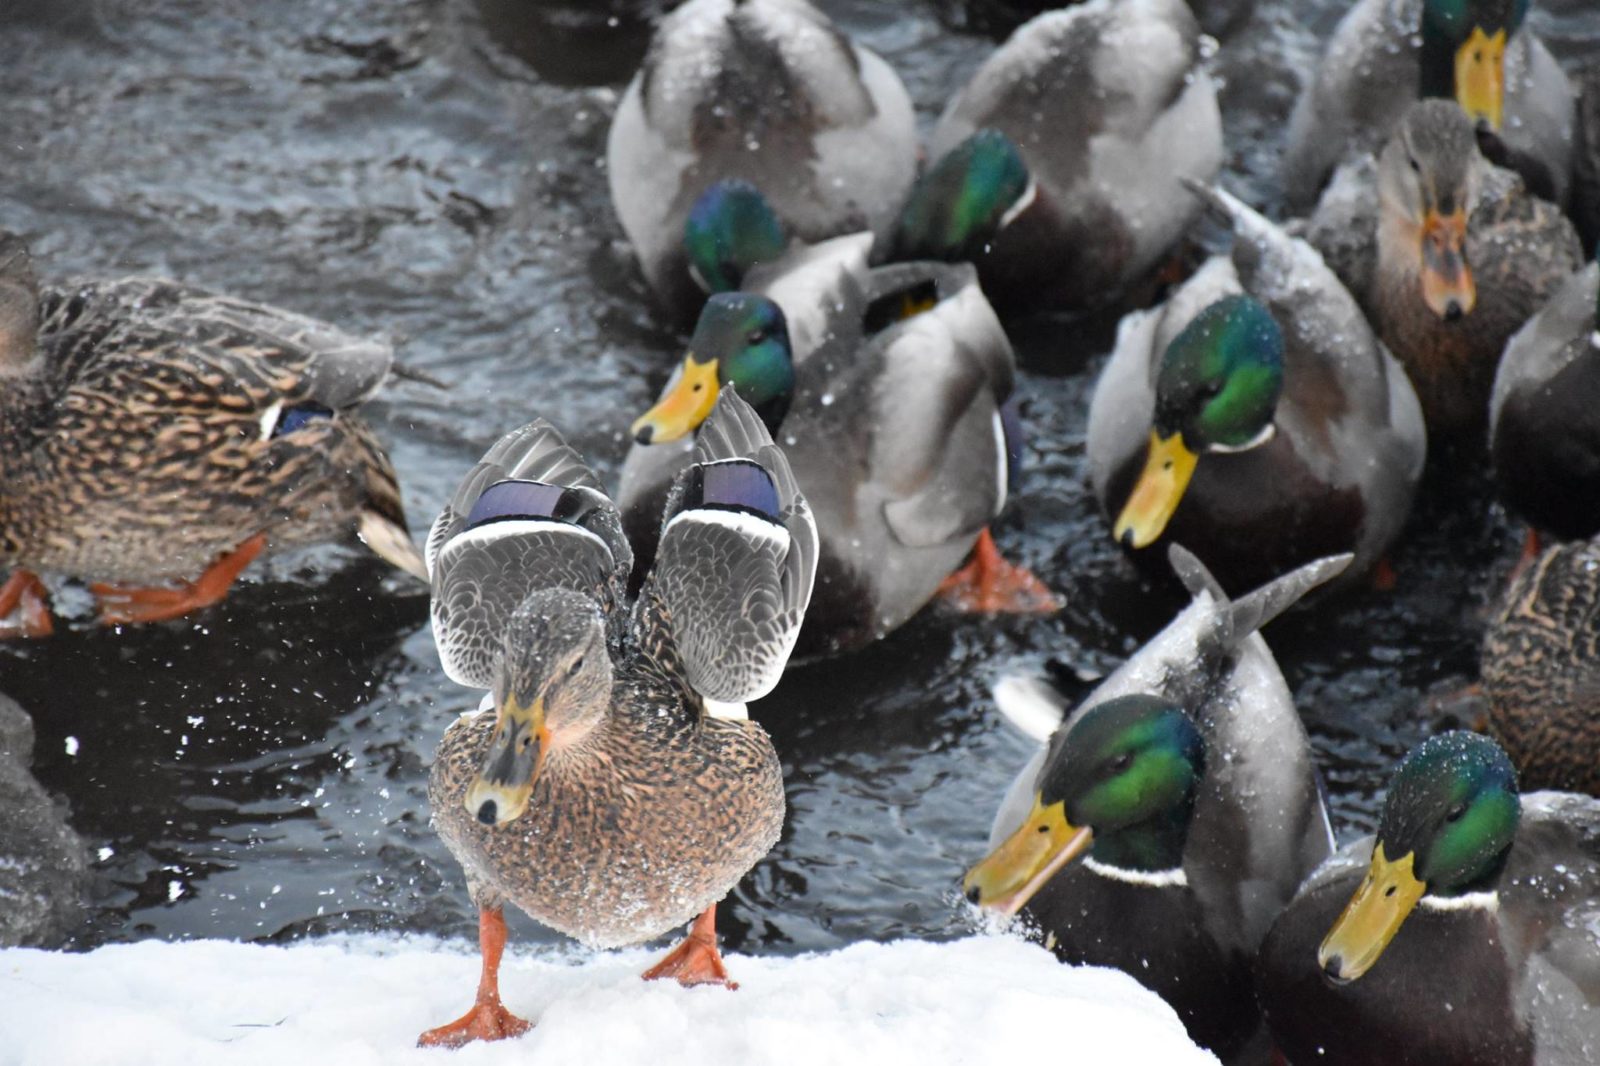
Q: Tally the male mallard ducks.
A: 8